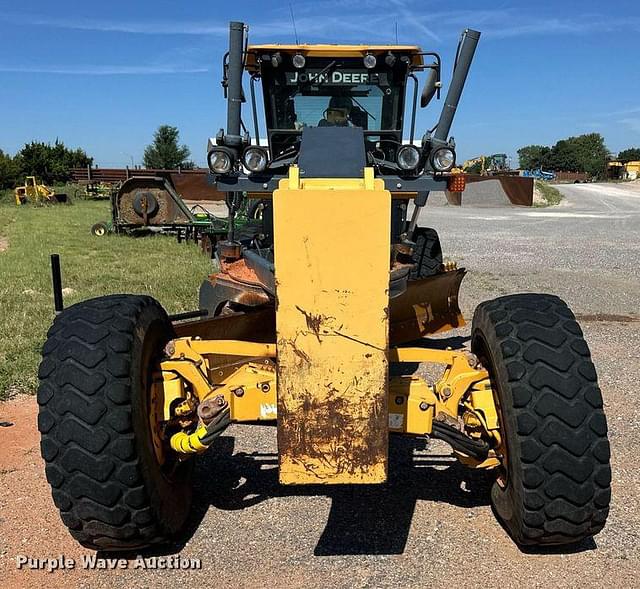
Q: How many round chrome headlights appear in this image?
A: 4